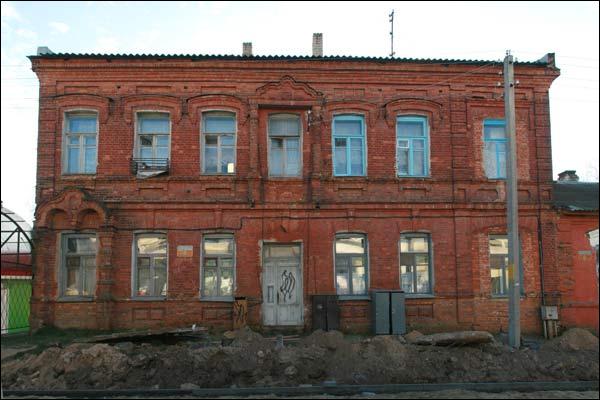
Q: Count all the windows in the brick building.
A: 13